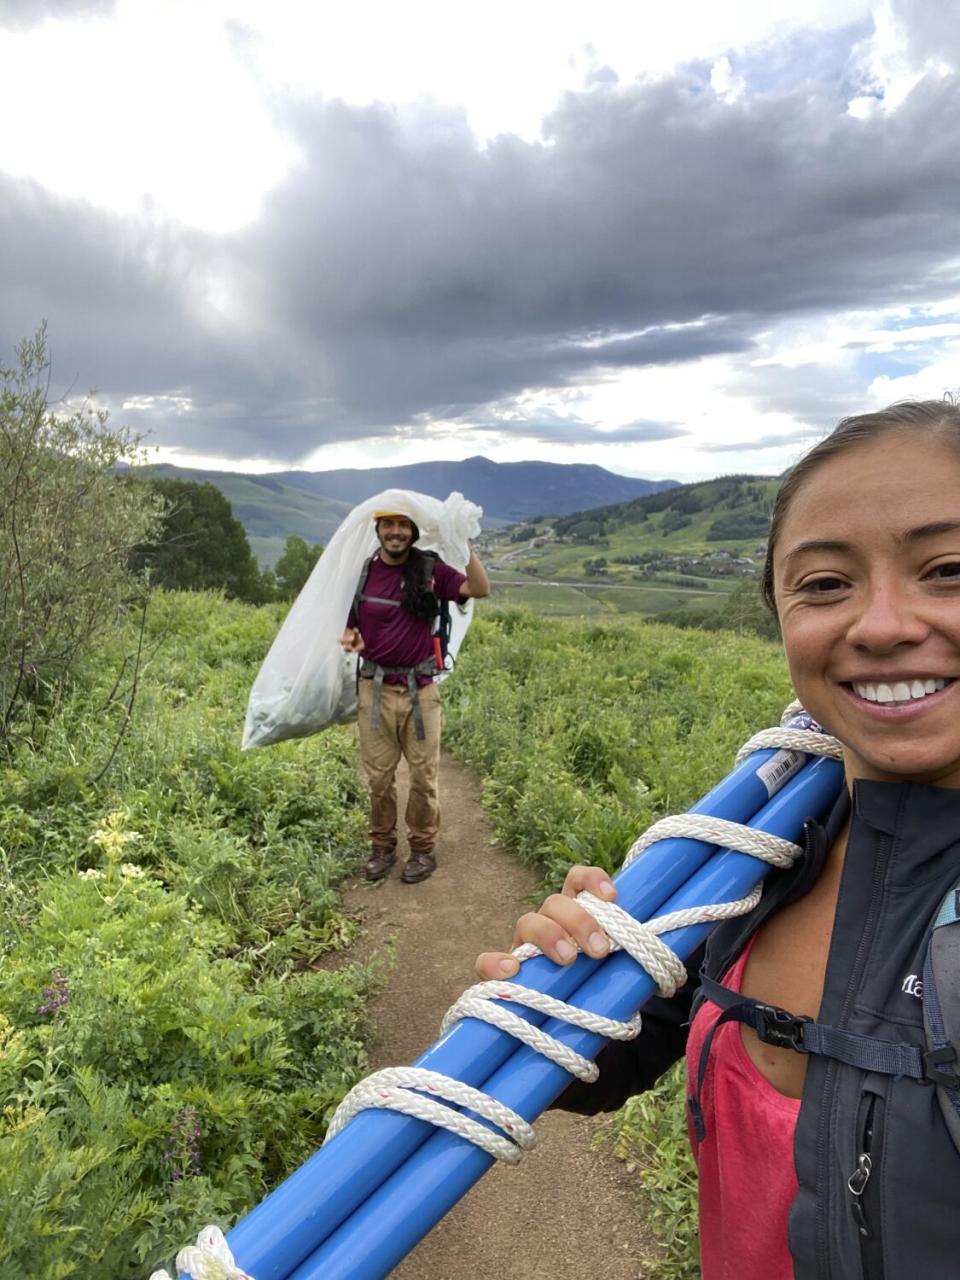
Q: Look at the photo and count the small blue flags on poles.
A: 0